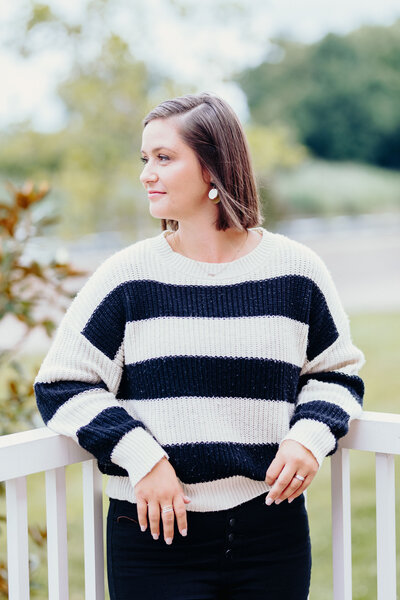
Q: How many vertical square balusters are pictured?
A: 5